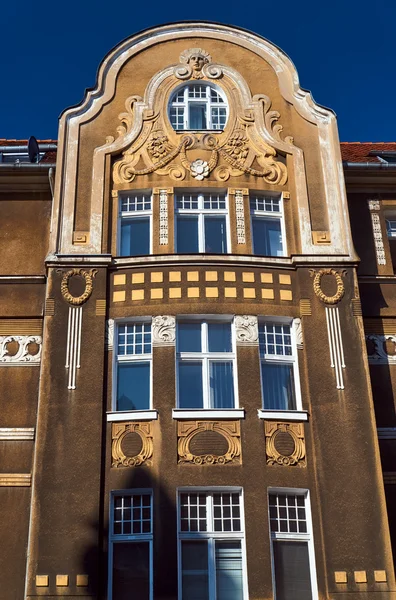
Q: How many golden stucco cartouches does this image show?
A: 3